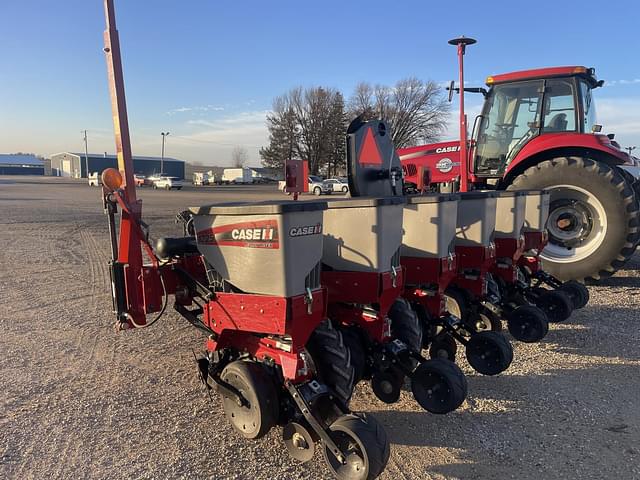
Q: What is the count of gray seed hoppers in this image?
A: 6